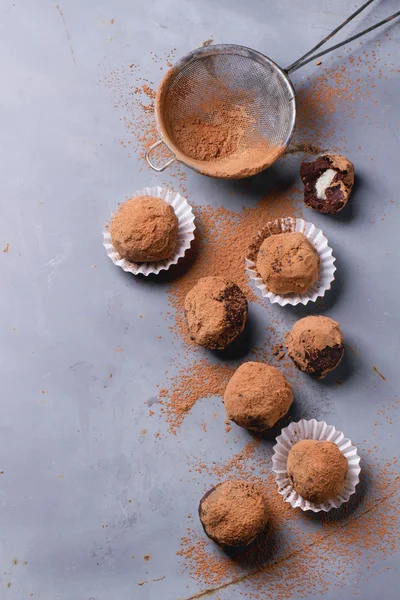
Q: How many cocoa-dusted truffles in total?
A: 8